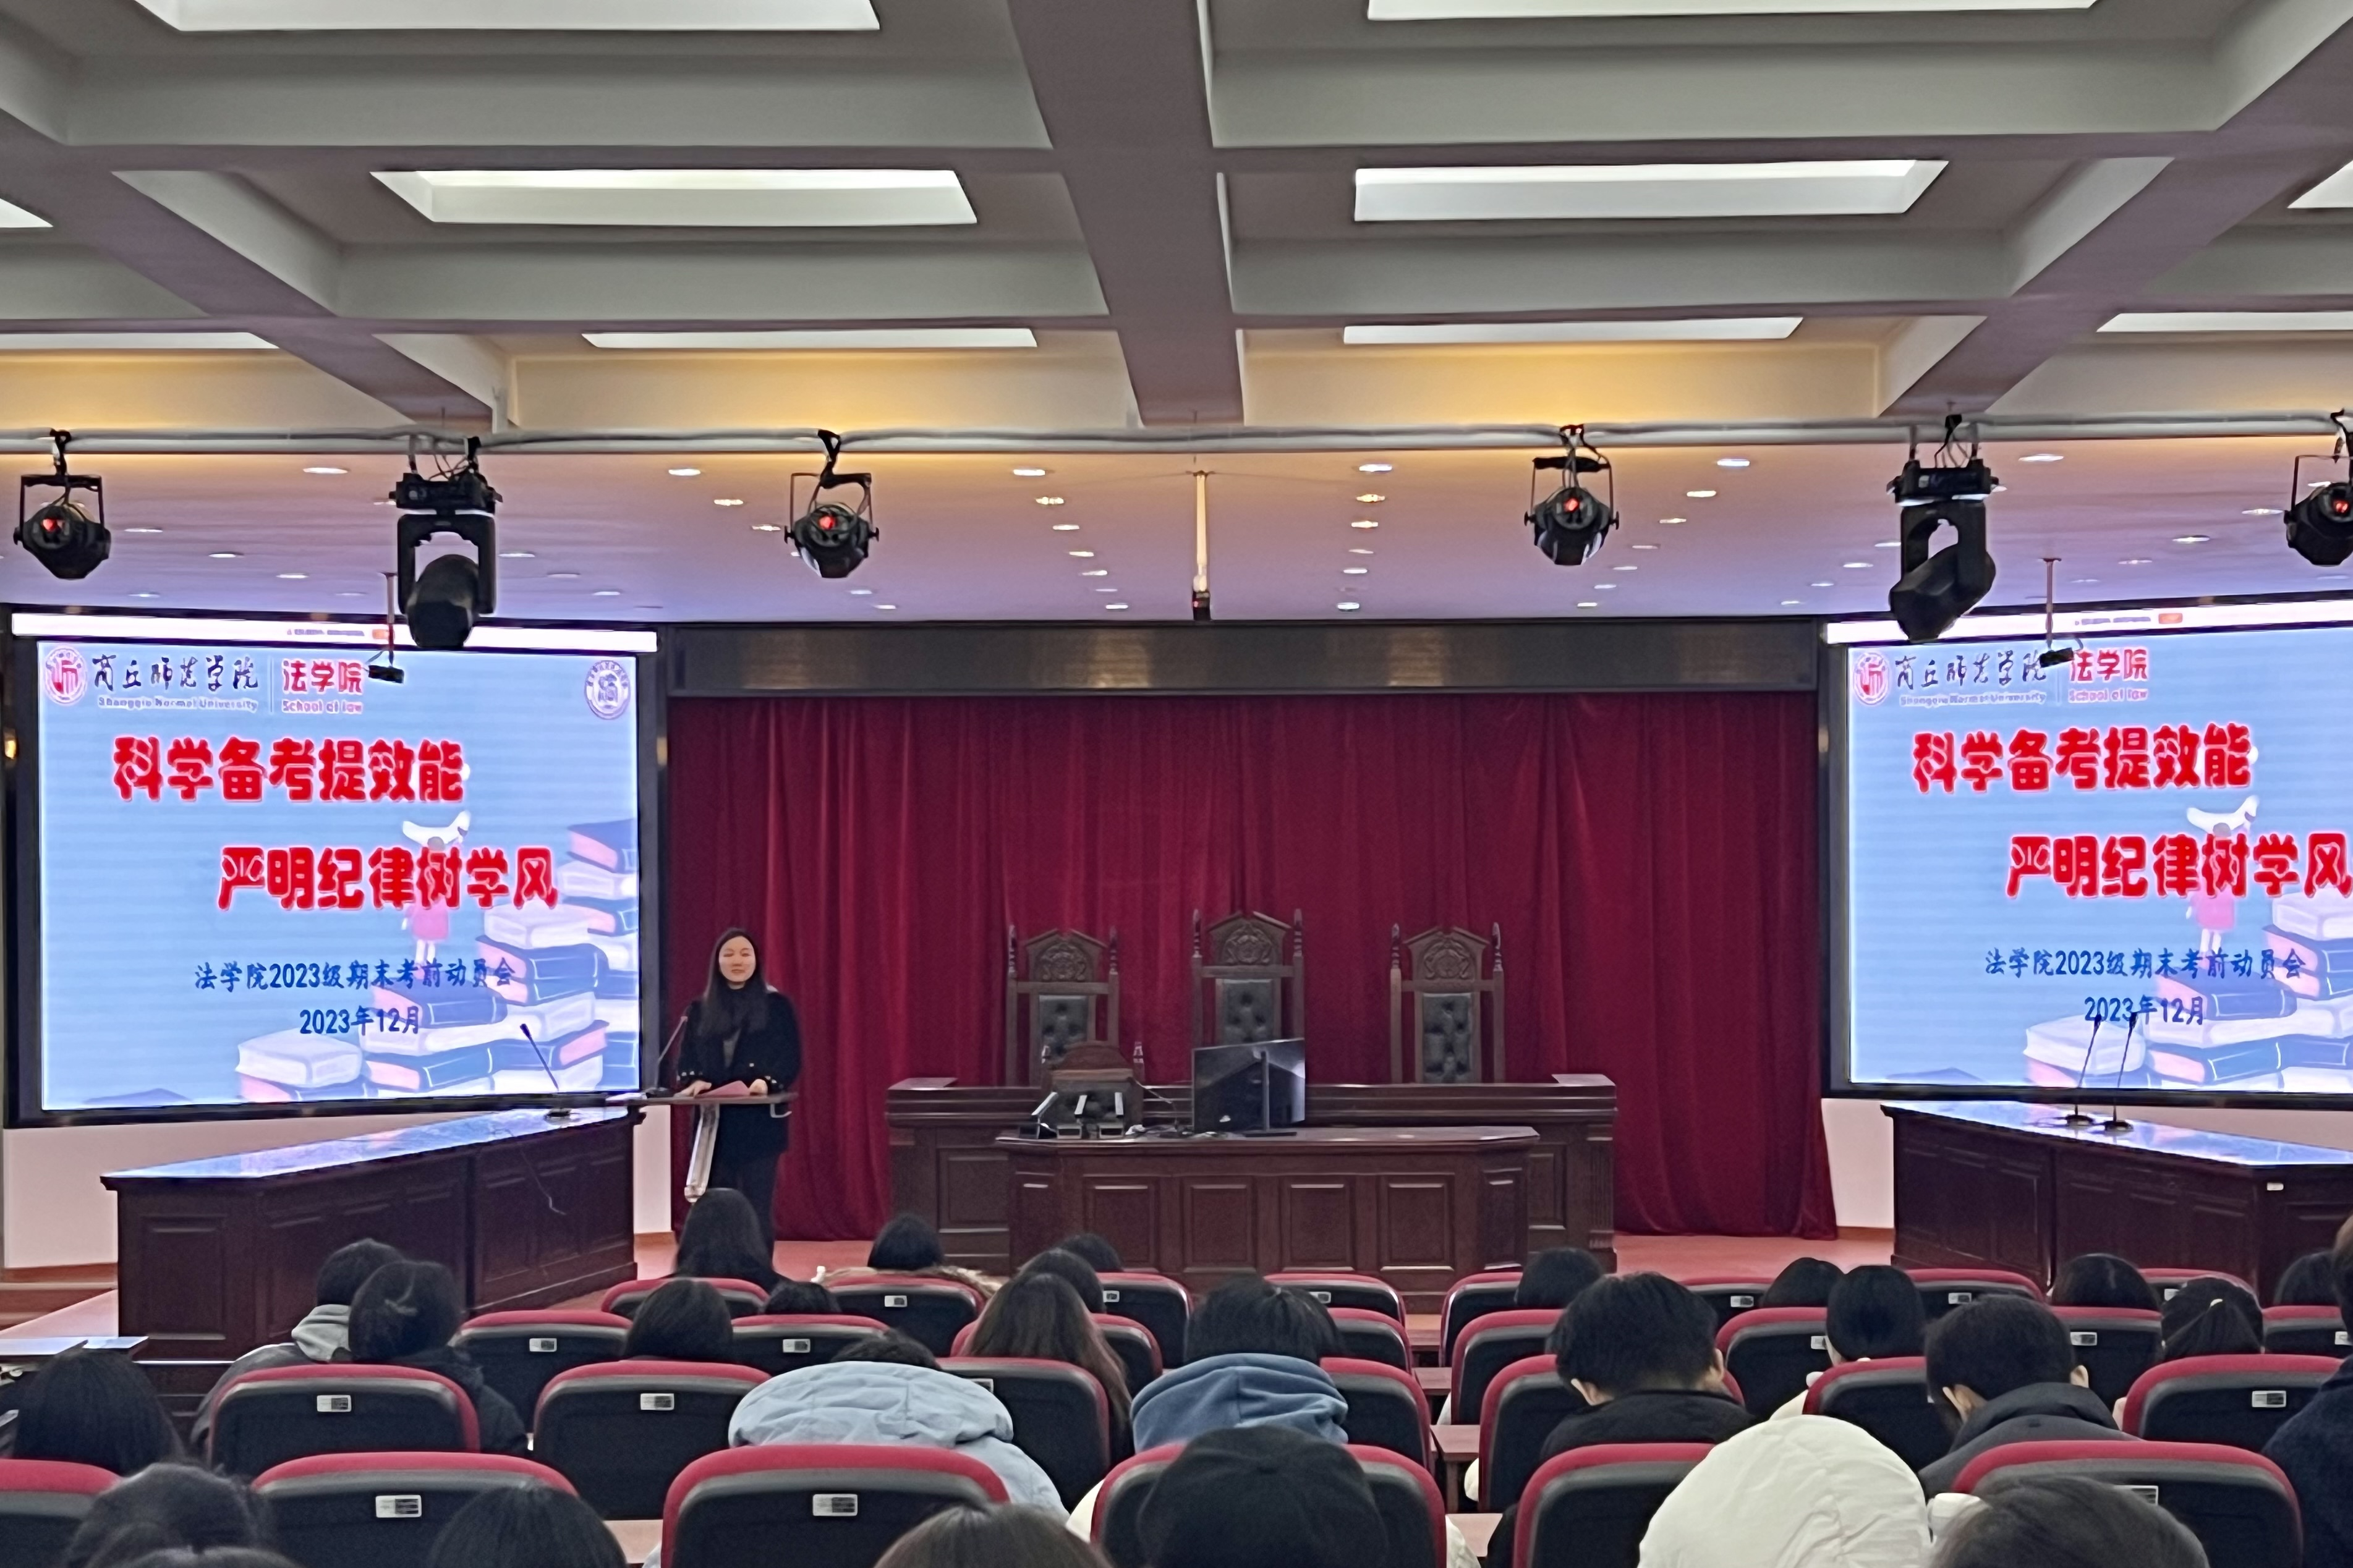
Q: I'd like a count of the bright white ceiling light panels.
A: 10